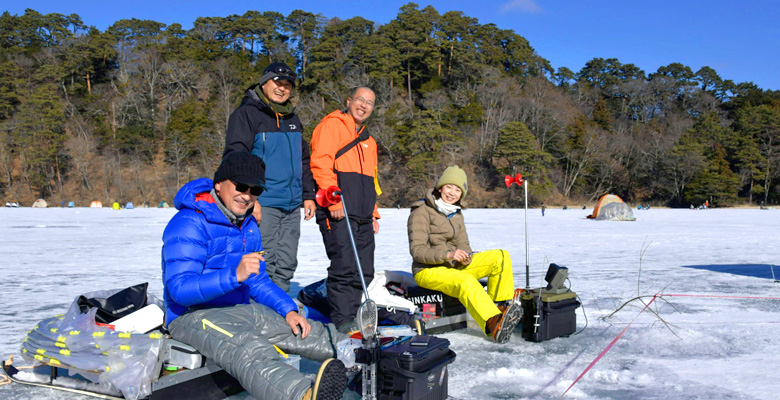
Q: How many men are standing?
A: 2